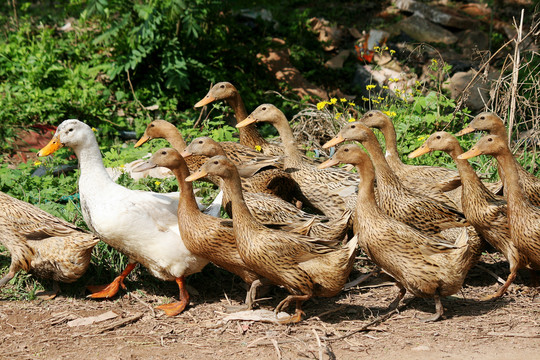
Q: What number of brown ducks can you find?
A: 13